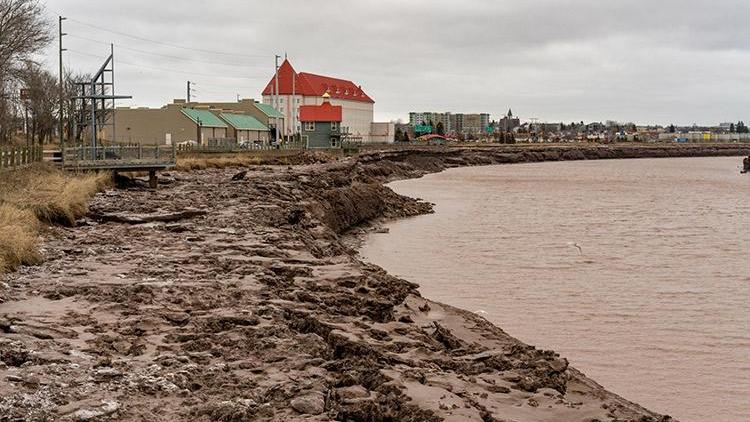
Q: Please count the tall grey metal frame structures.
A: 1